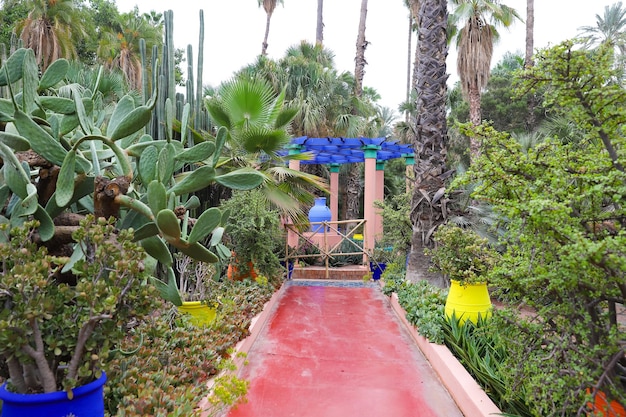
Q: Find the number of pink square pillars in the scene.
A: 5